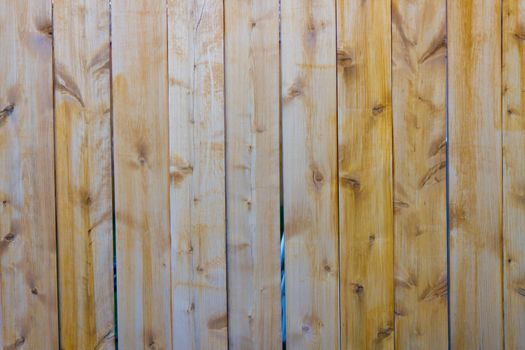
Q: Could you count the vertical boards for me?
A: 10